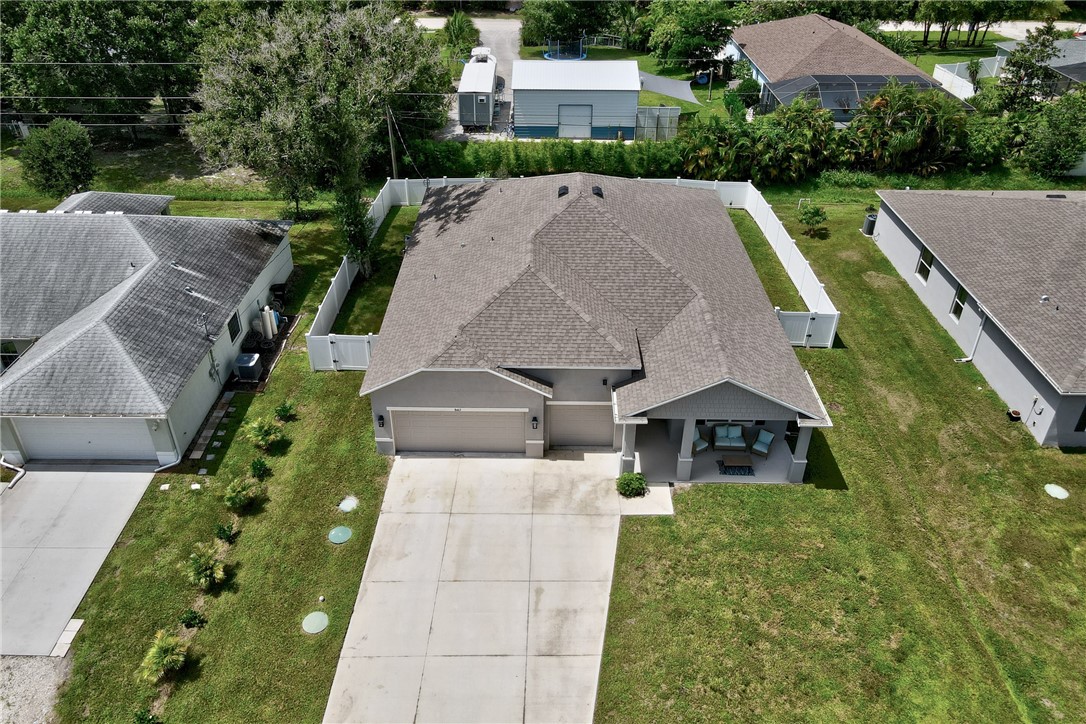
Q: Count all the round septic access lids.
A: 4